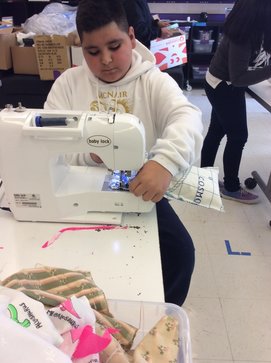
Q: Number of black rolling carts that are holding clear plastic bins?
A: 1